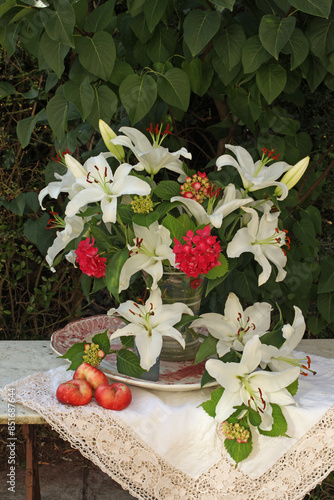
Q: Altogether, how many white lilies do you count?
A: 12